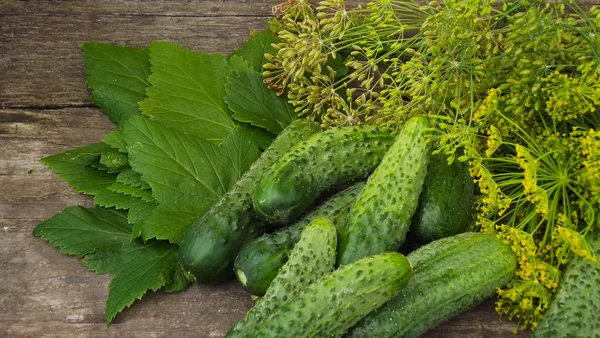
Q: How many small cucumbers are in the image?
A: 9